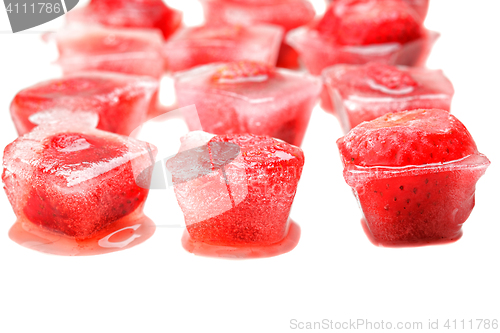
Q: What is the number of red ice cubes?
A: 12